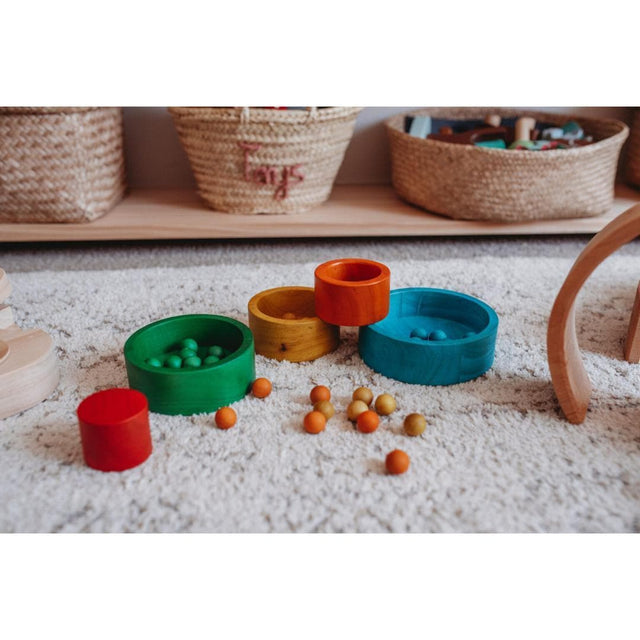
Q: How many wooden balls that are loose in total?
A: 11